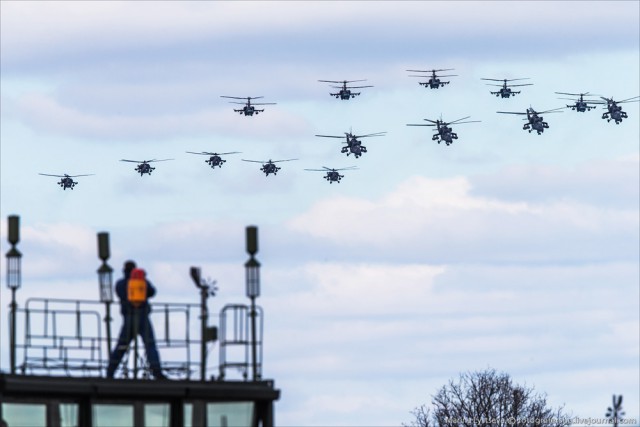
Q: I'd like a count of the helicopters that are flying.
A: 14